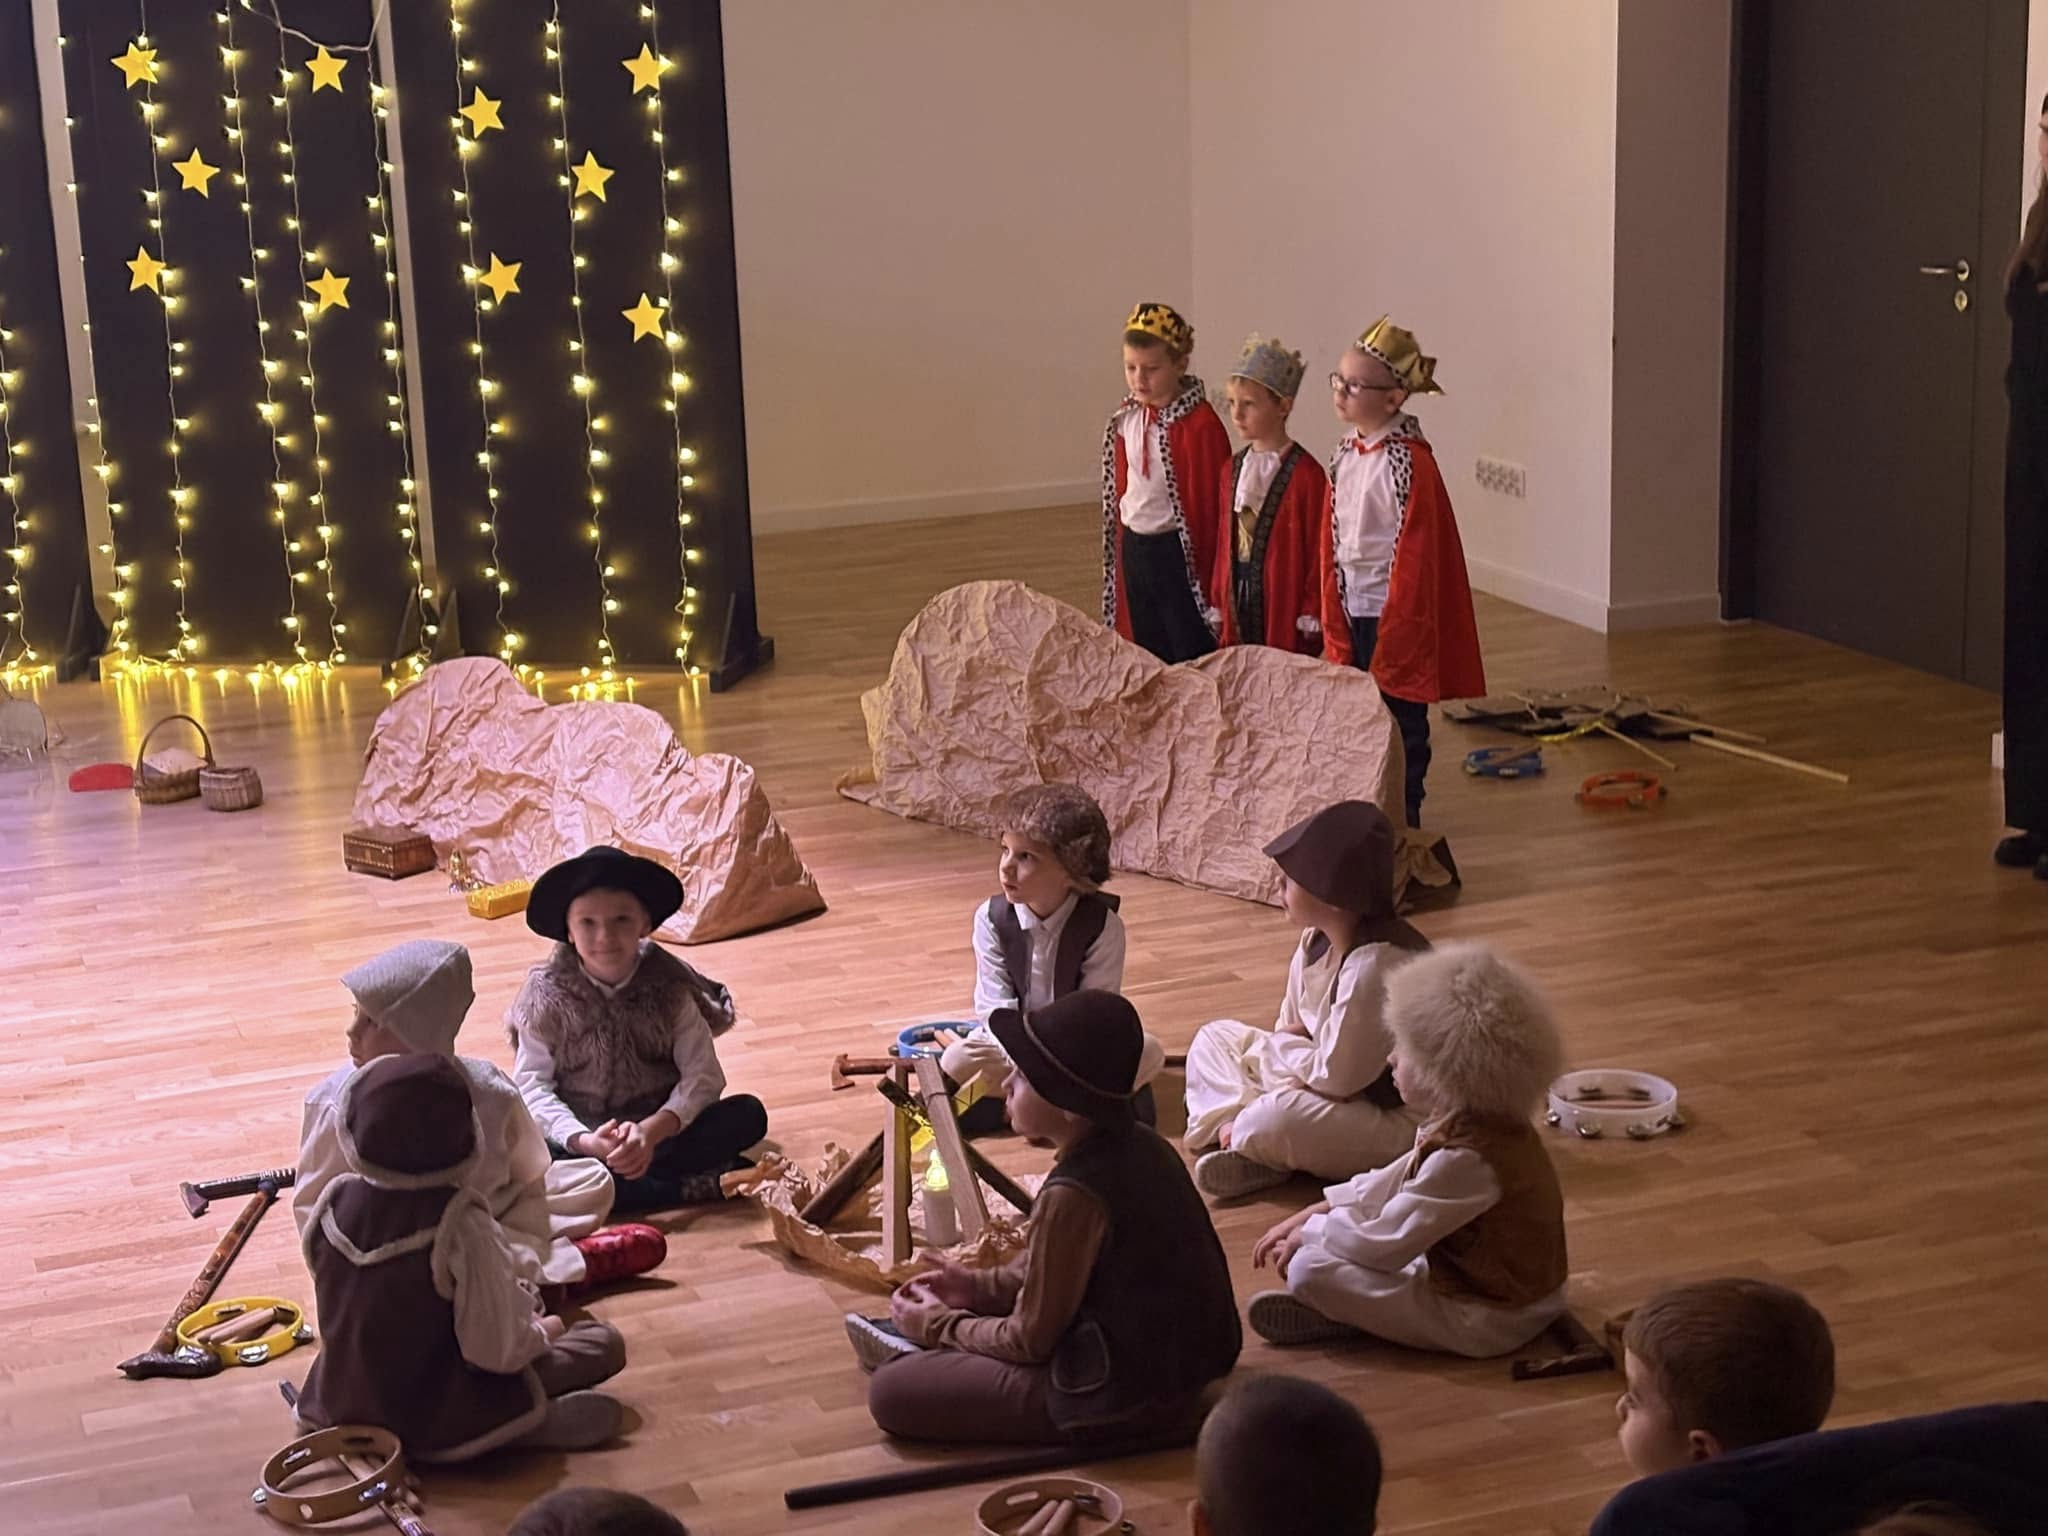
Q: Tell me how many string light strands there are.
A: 9